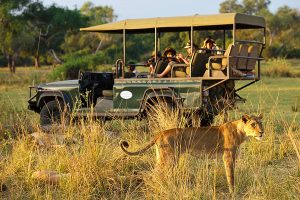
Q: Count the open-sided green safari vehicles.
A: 1